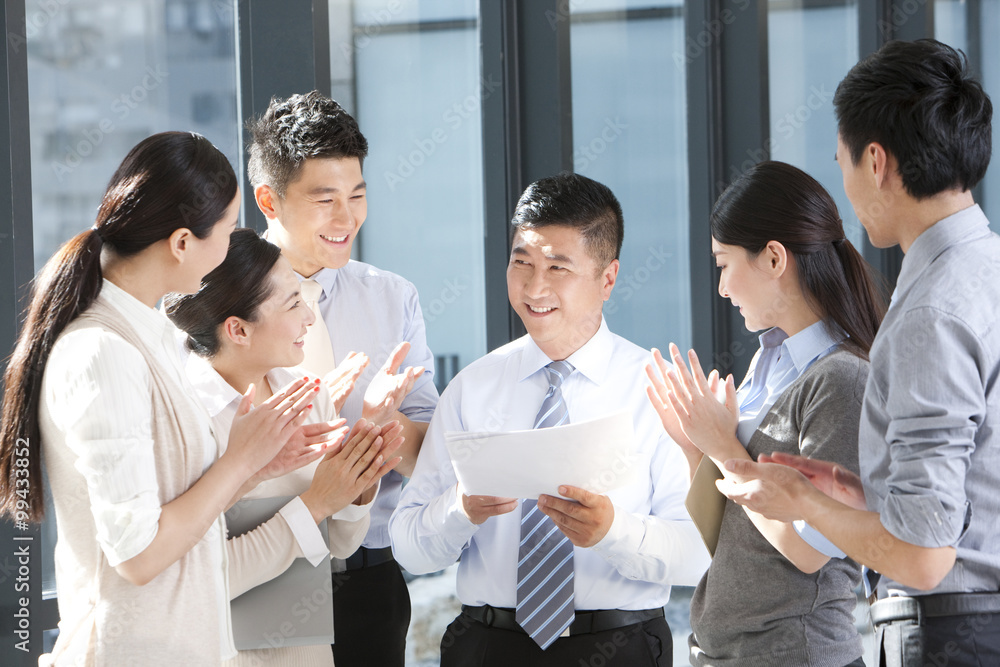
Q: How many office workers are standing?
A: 6